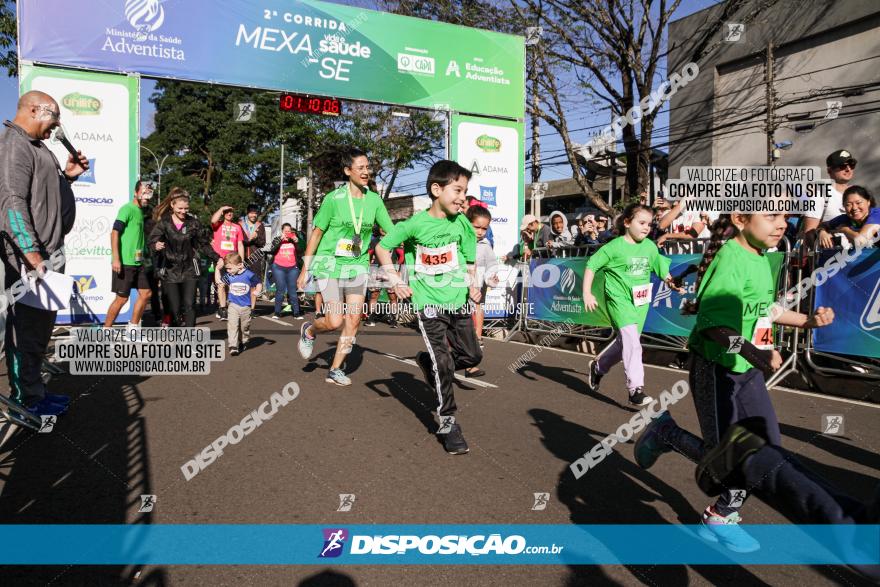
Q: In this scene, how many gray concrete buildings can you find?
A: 1